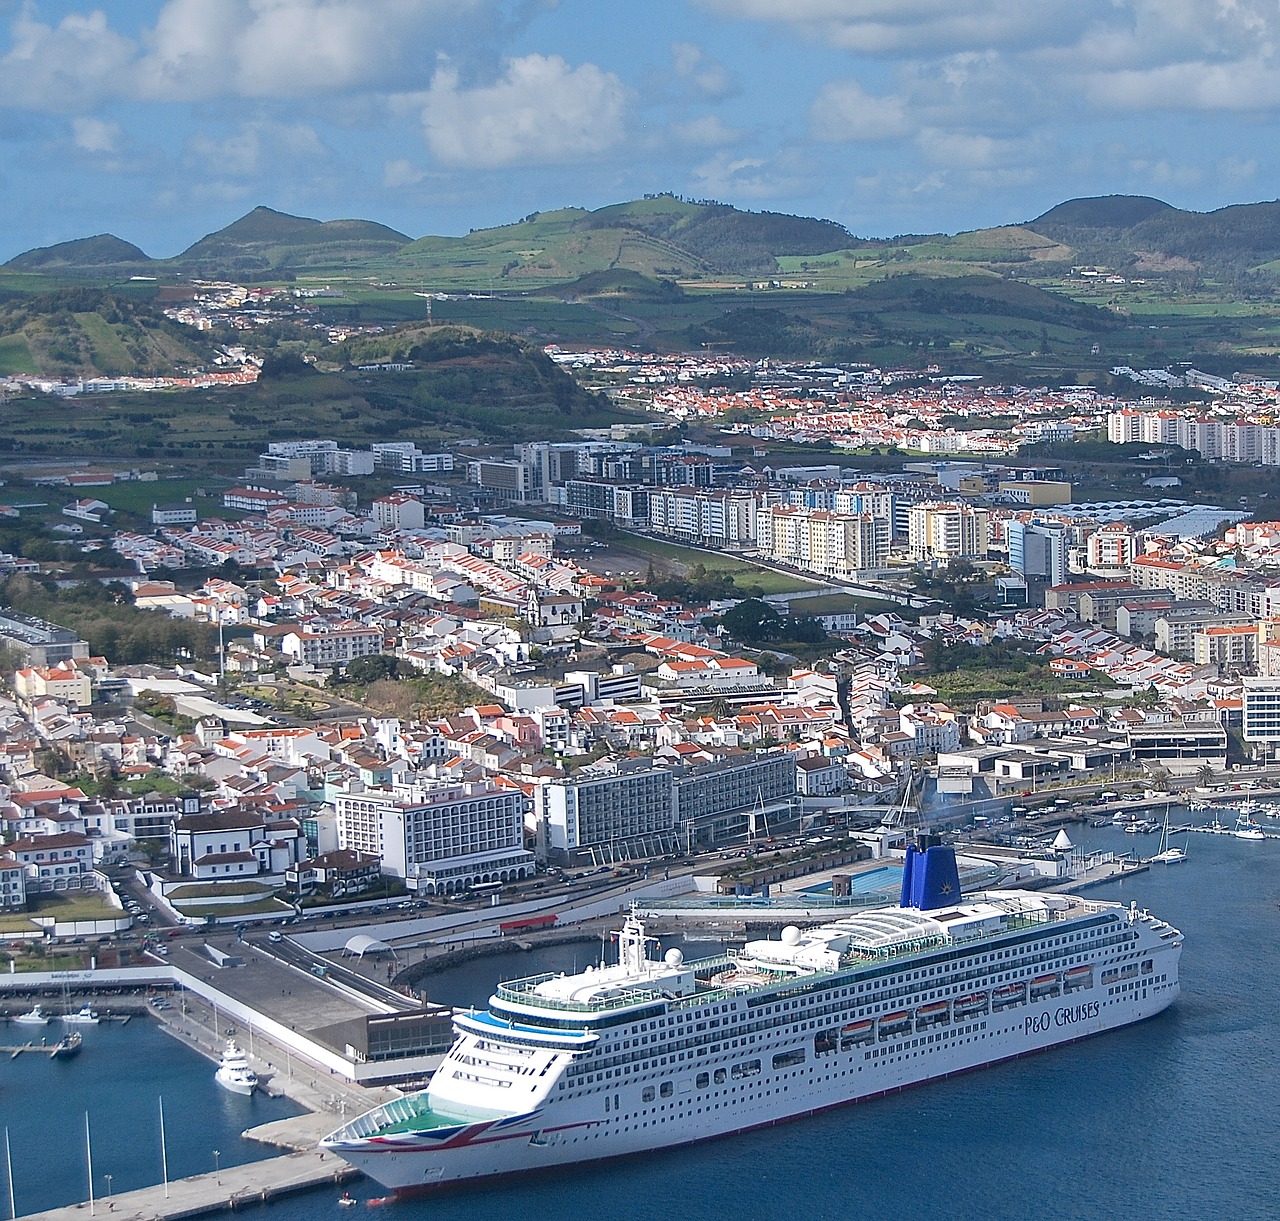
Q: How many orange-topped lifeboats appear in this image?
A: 7